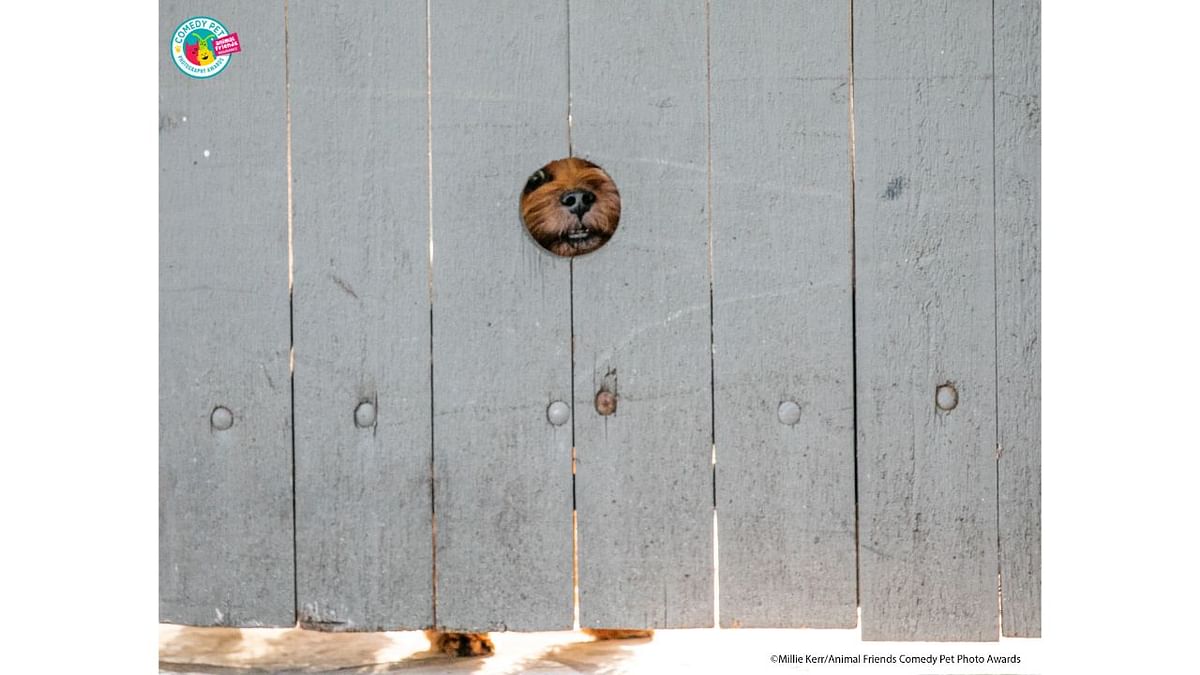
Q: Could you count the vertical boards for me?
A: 7